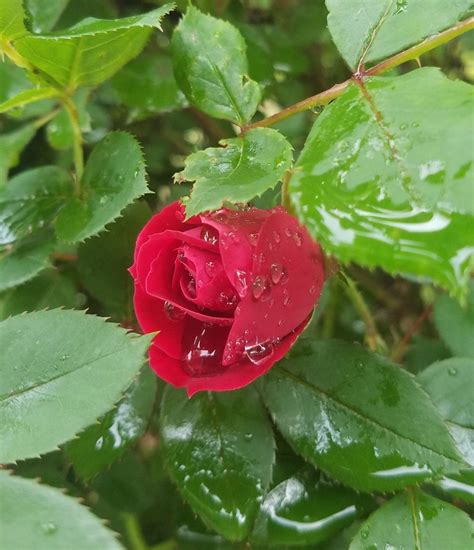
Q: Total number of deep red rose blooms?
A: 1